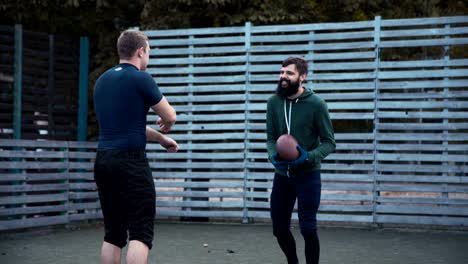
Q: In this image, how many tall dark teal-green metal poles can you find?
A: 2